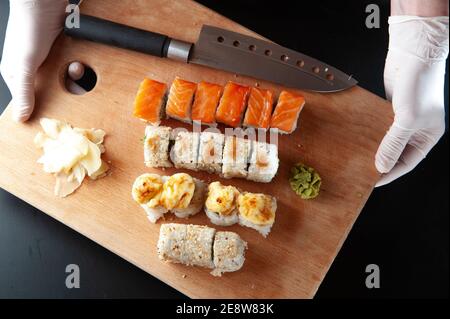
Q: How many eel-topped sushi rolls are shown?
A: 0